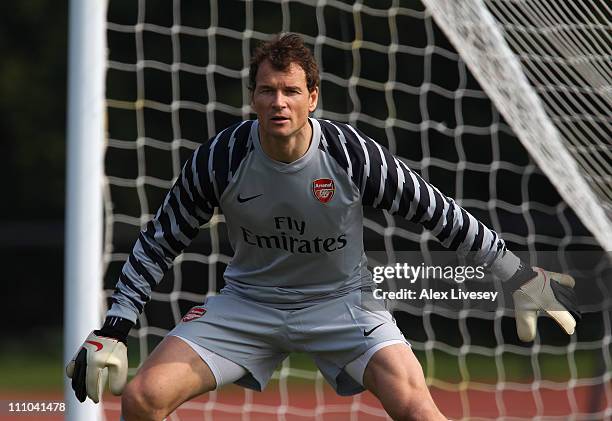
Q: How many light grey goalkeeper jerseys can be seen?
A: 1